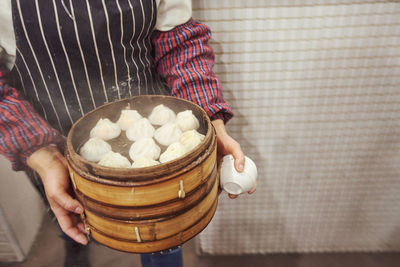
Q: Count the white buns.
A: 12